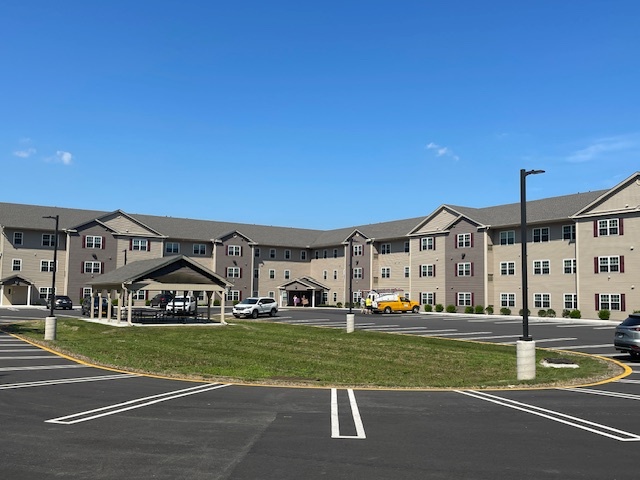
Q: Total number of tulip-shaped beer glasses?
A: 0